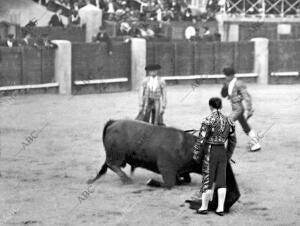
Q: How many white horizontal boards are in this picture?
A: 4